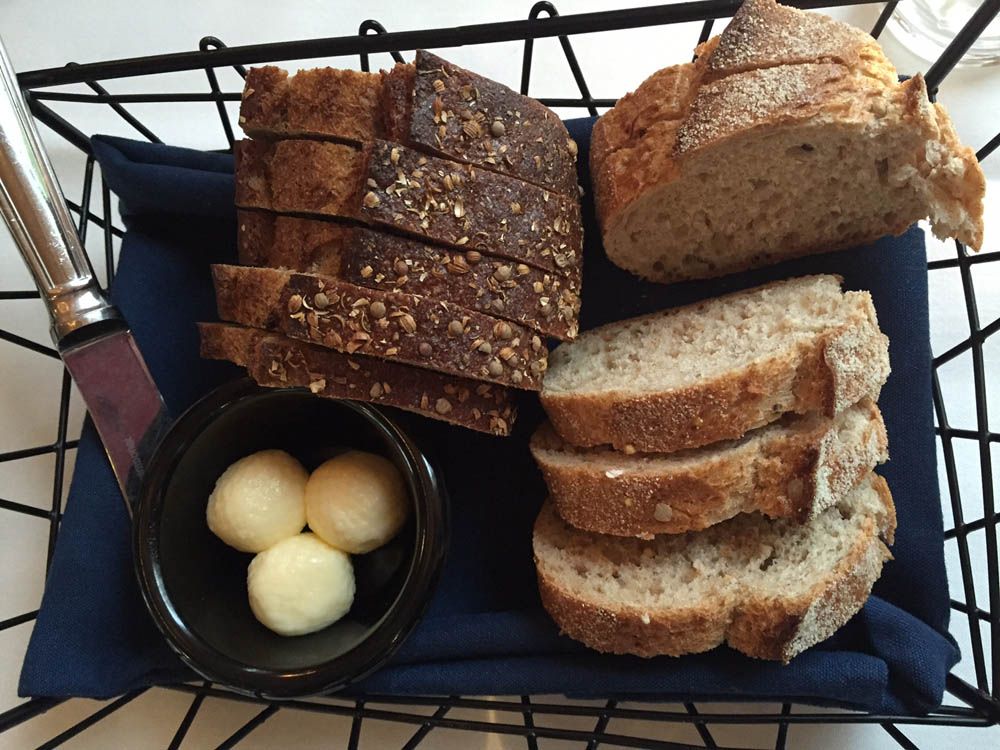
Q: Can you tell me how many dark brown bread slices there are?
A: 5